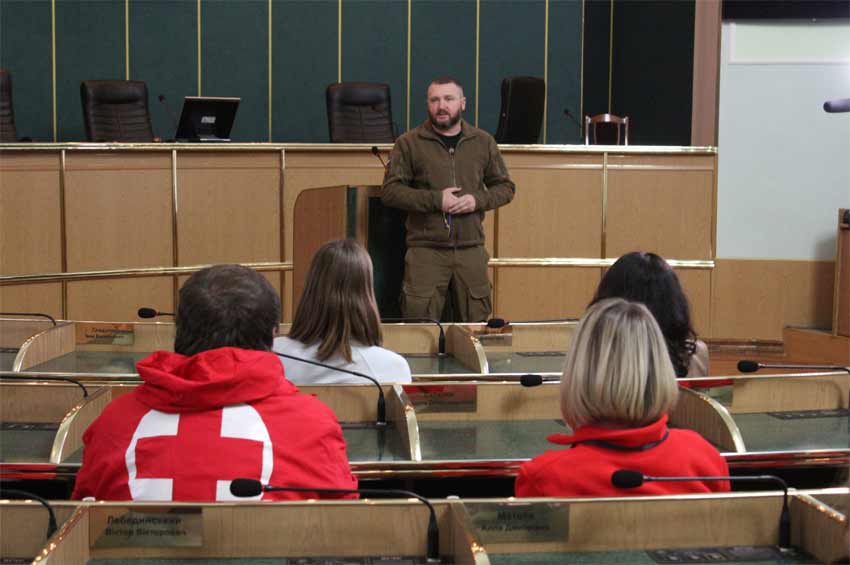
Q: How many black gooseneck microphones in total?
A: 14